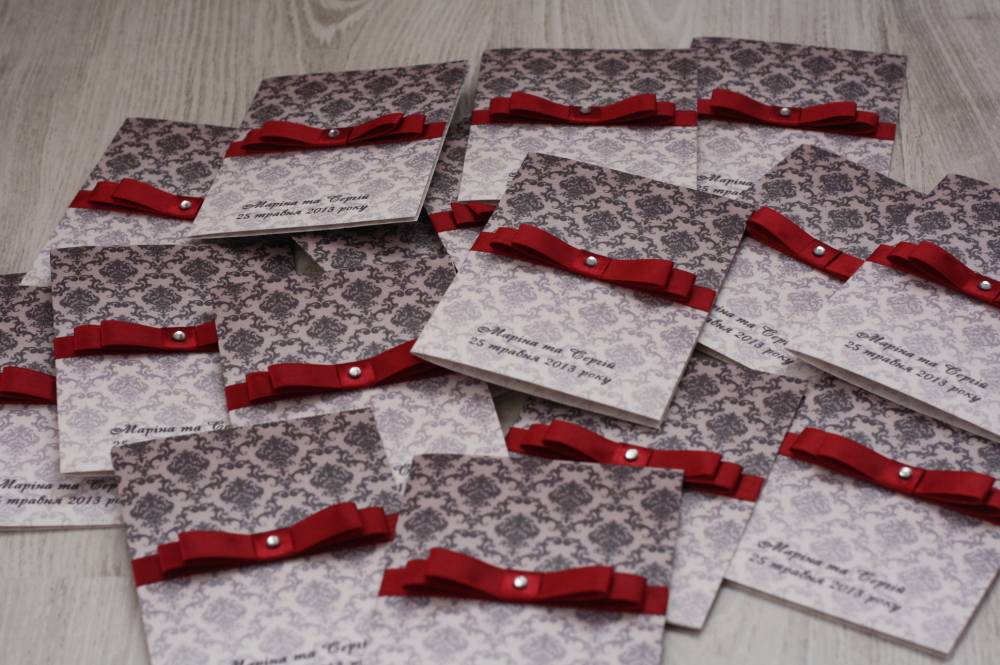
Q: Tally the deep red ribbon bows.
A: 15